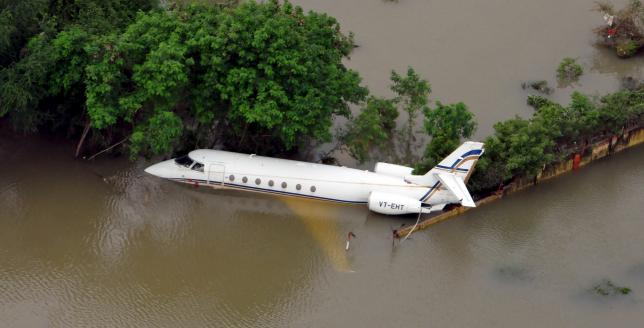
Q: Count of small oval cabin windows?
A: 7